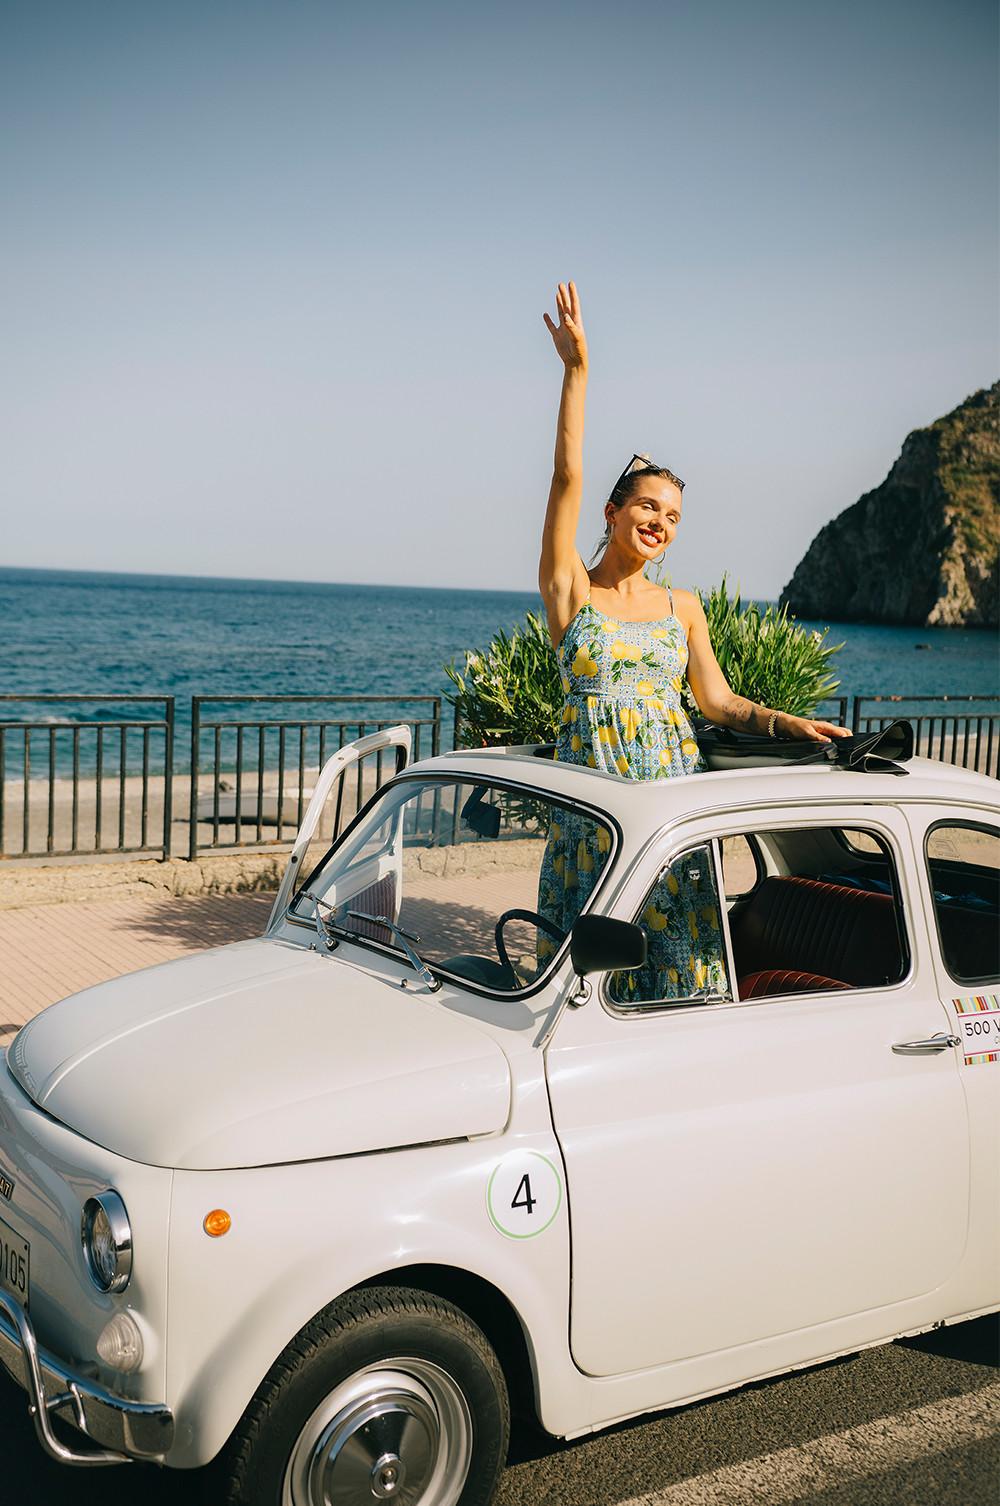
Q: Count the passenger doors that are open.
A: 1